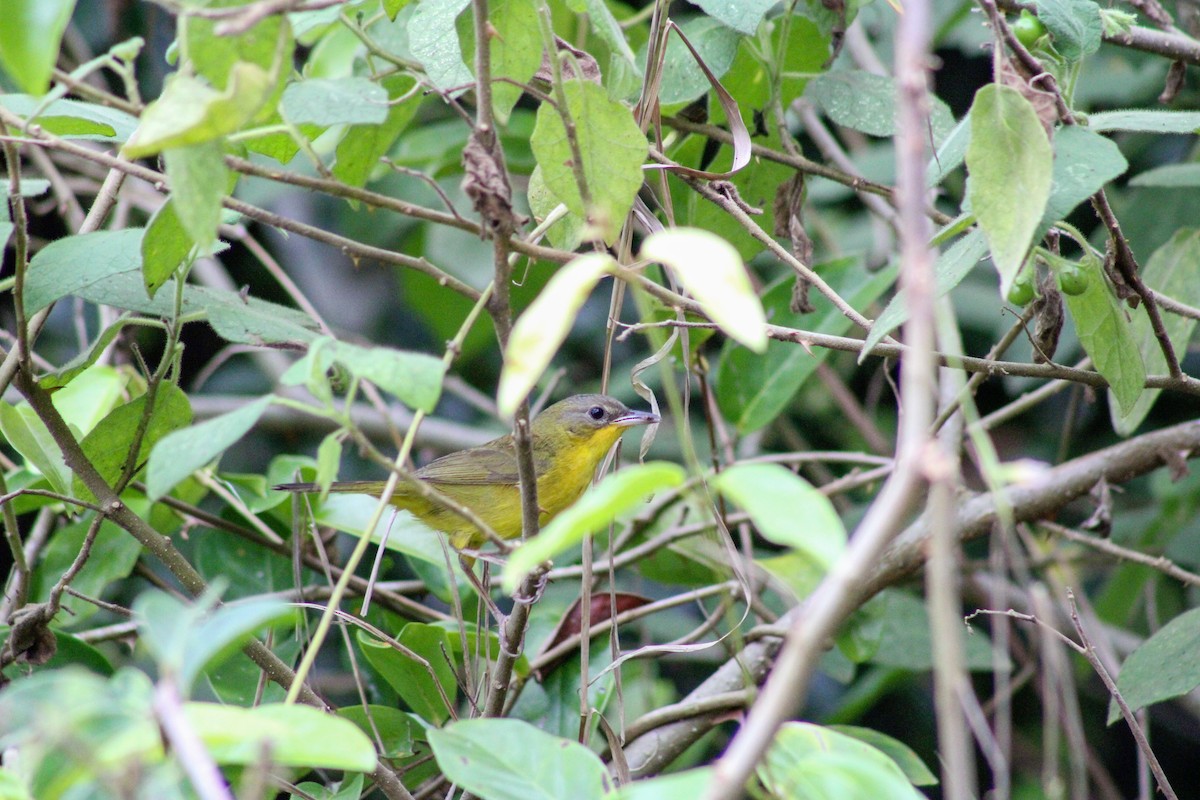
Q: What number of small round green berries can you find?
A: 3